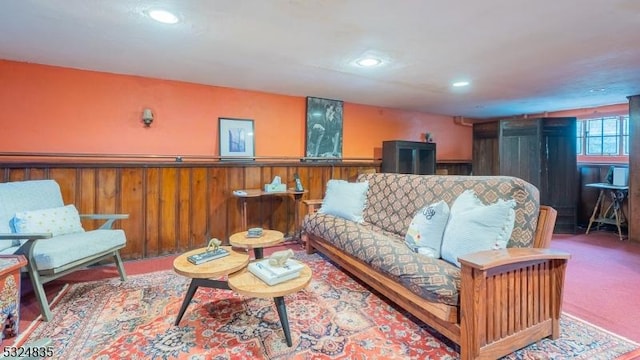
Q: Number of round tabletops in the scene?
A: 3